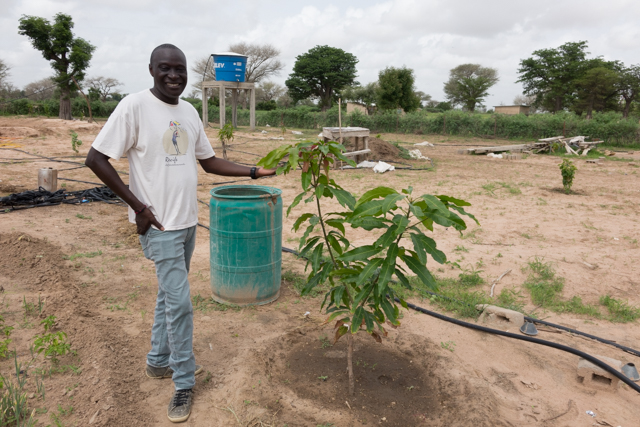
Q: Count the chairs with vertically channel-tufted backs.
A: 0